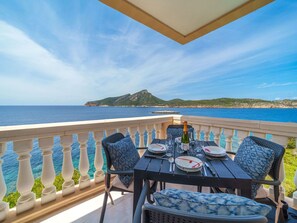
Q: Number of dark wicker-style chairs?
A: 4